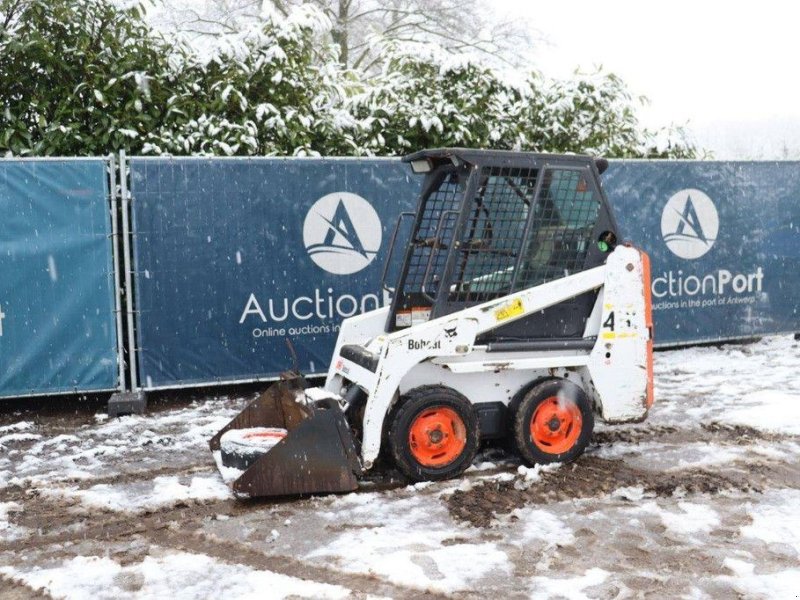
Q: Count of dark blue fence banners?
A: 2